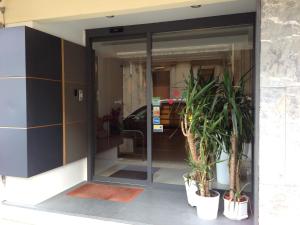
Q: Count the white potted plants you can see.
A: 3